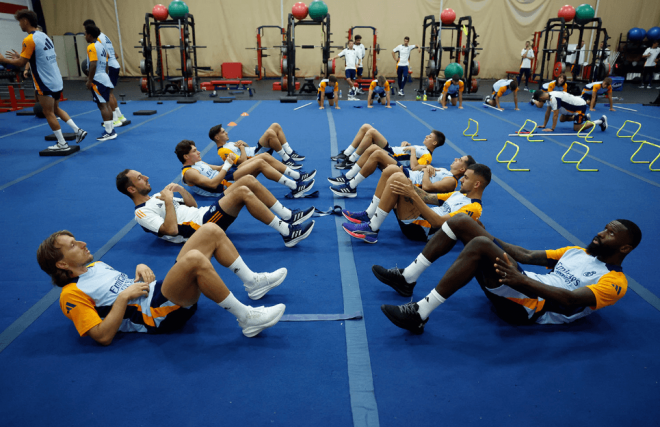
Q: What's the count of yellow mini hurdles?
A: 7